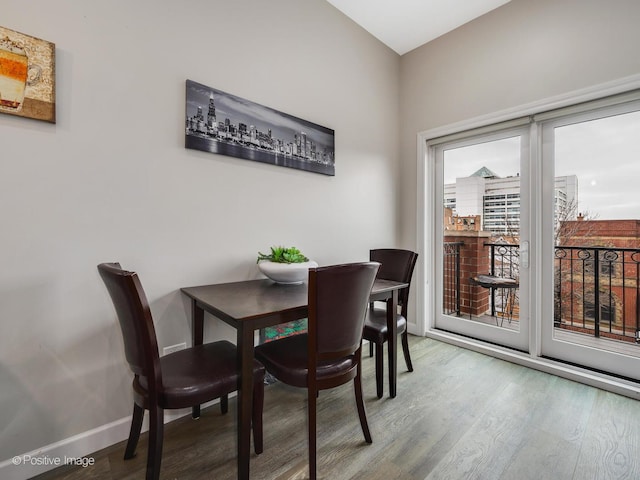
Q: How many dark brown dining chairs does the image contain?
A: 3